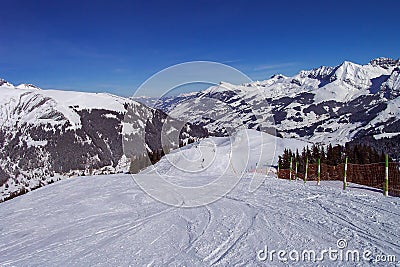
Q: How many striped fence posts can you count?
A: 7